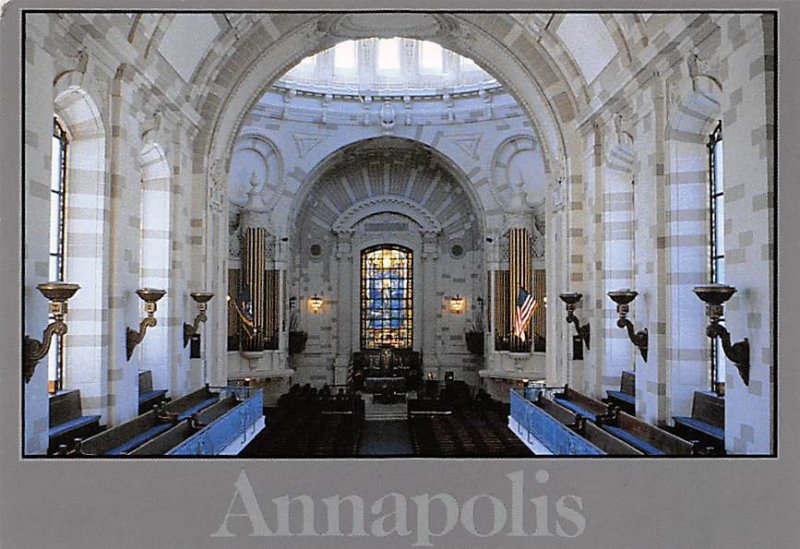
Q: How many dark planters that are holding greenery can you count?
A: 2